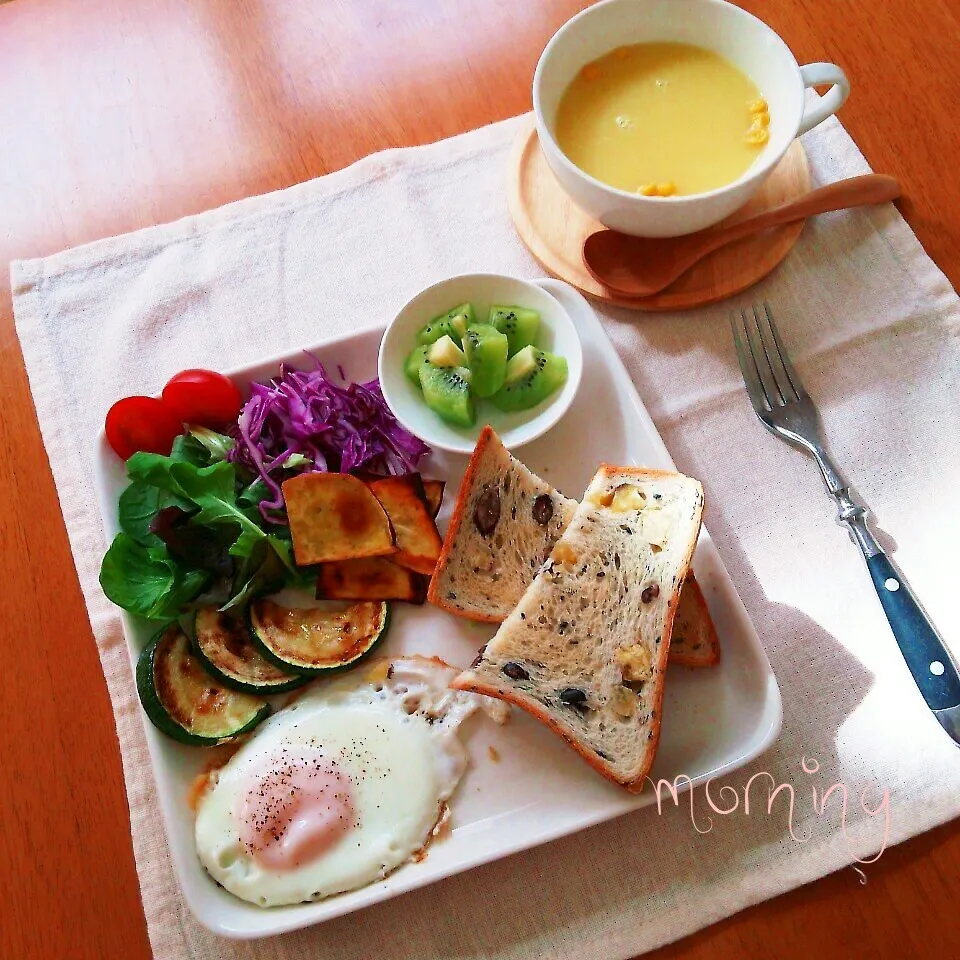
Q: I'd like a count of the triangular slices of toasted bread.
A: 2